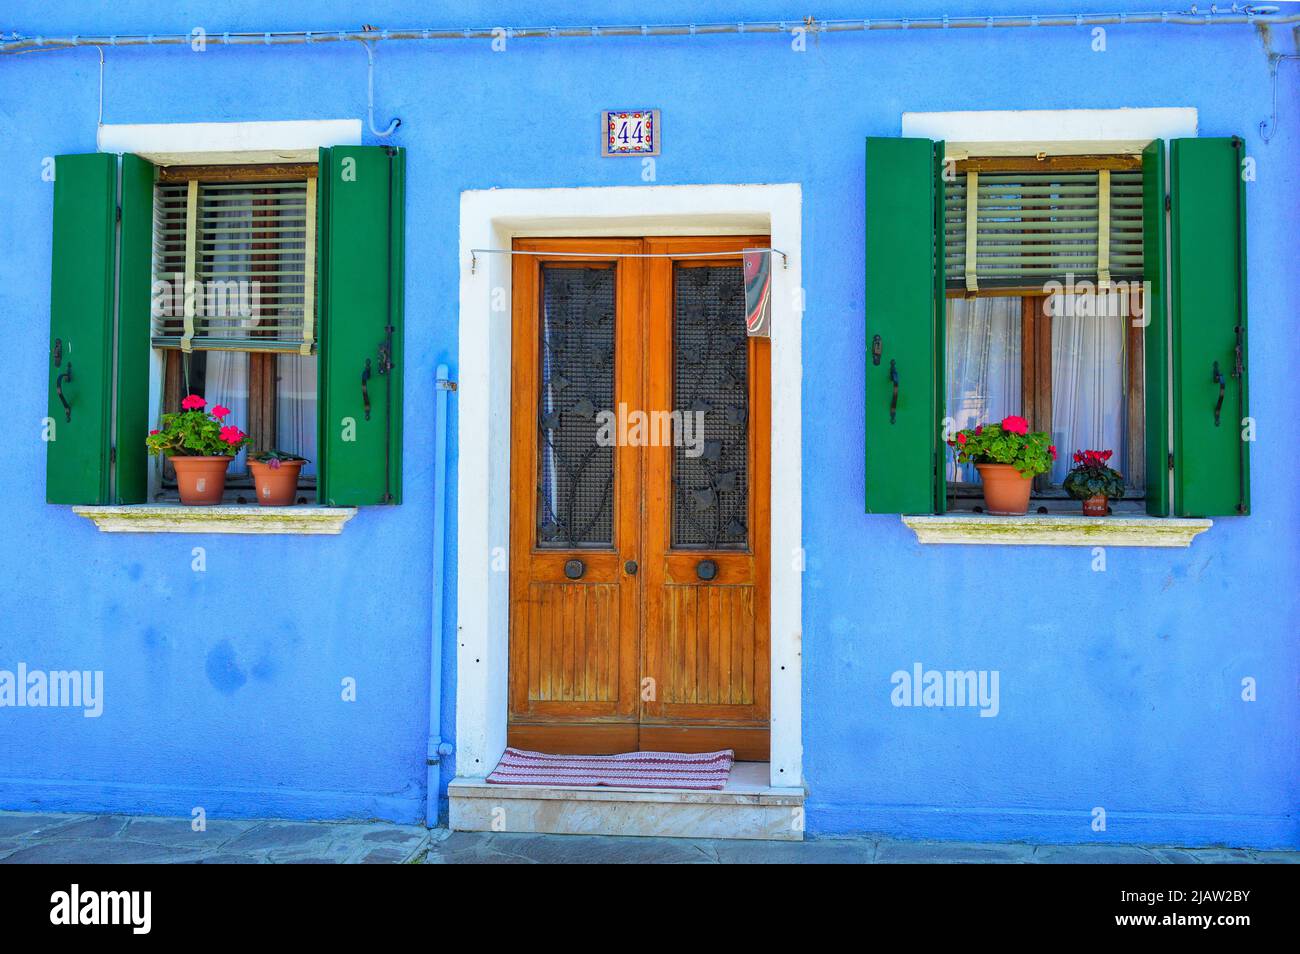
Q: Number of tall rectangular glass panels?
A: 2